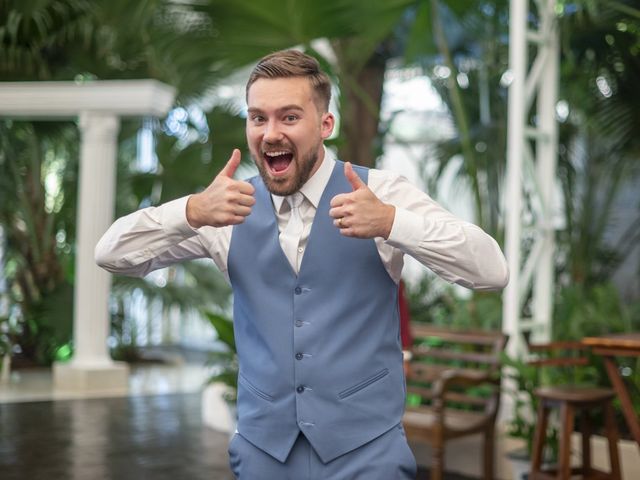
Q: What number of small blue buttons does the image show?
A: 4